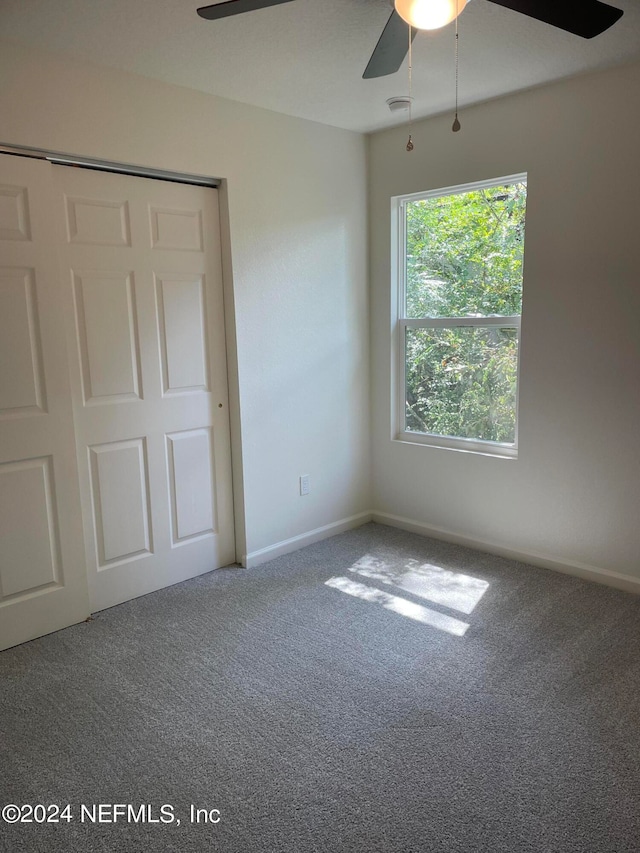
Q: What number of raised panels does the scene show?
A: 9